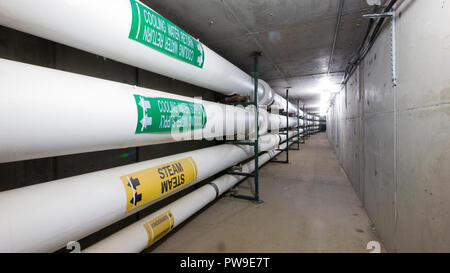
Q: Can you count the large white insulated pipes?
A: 4